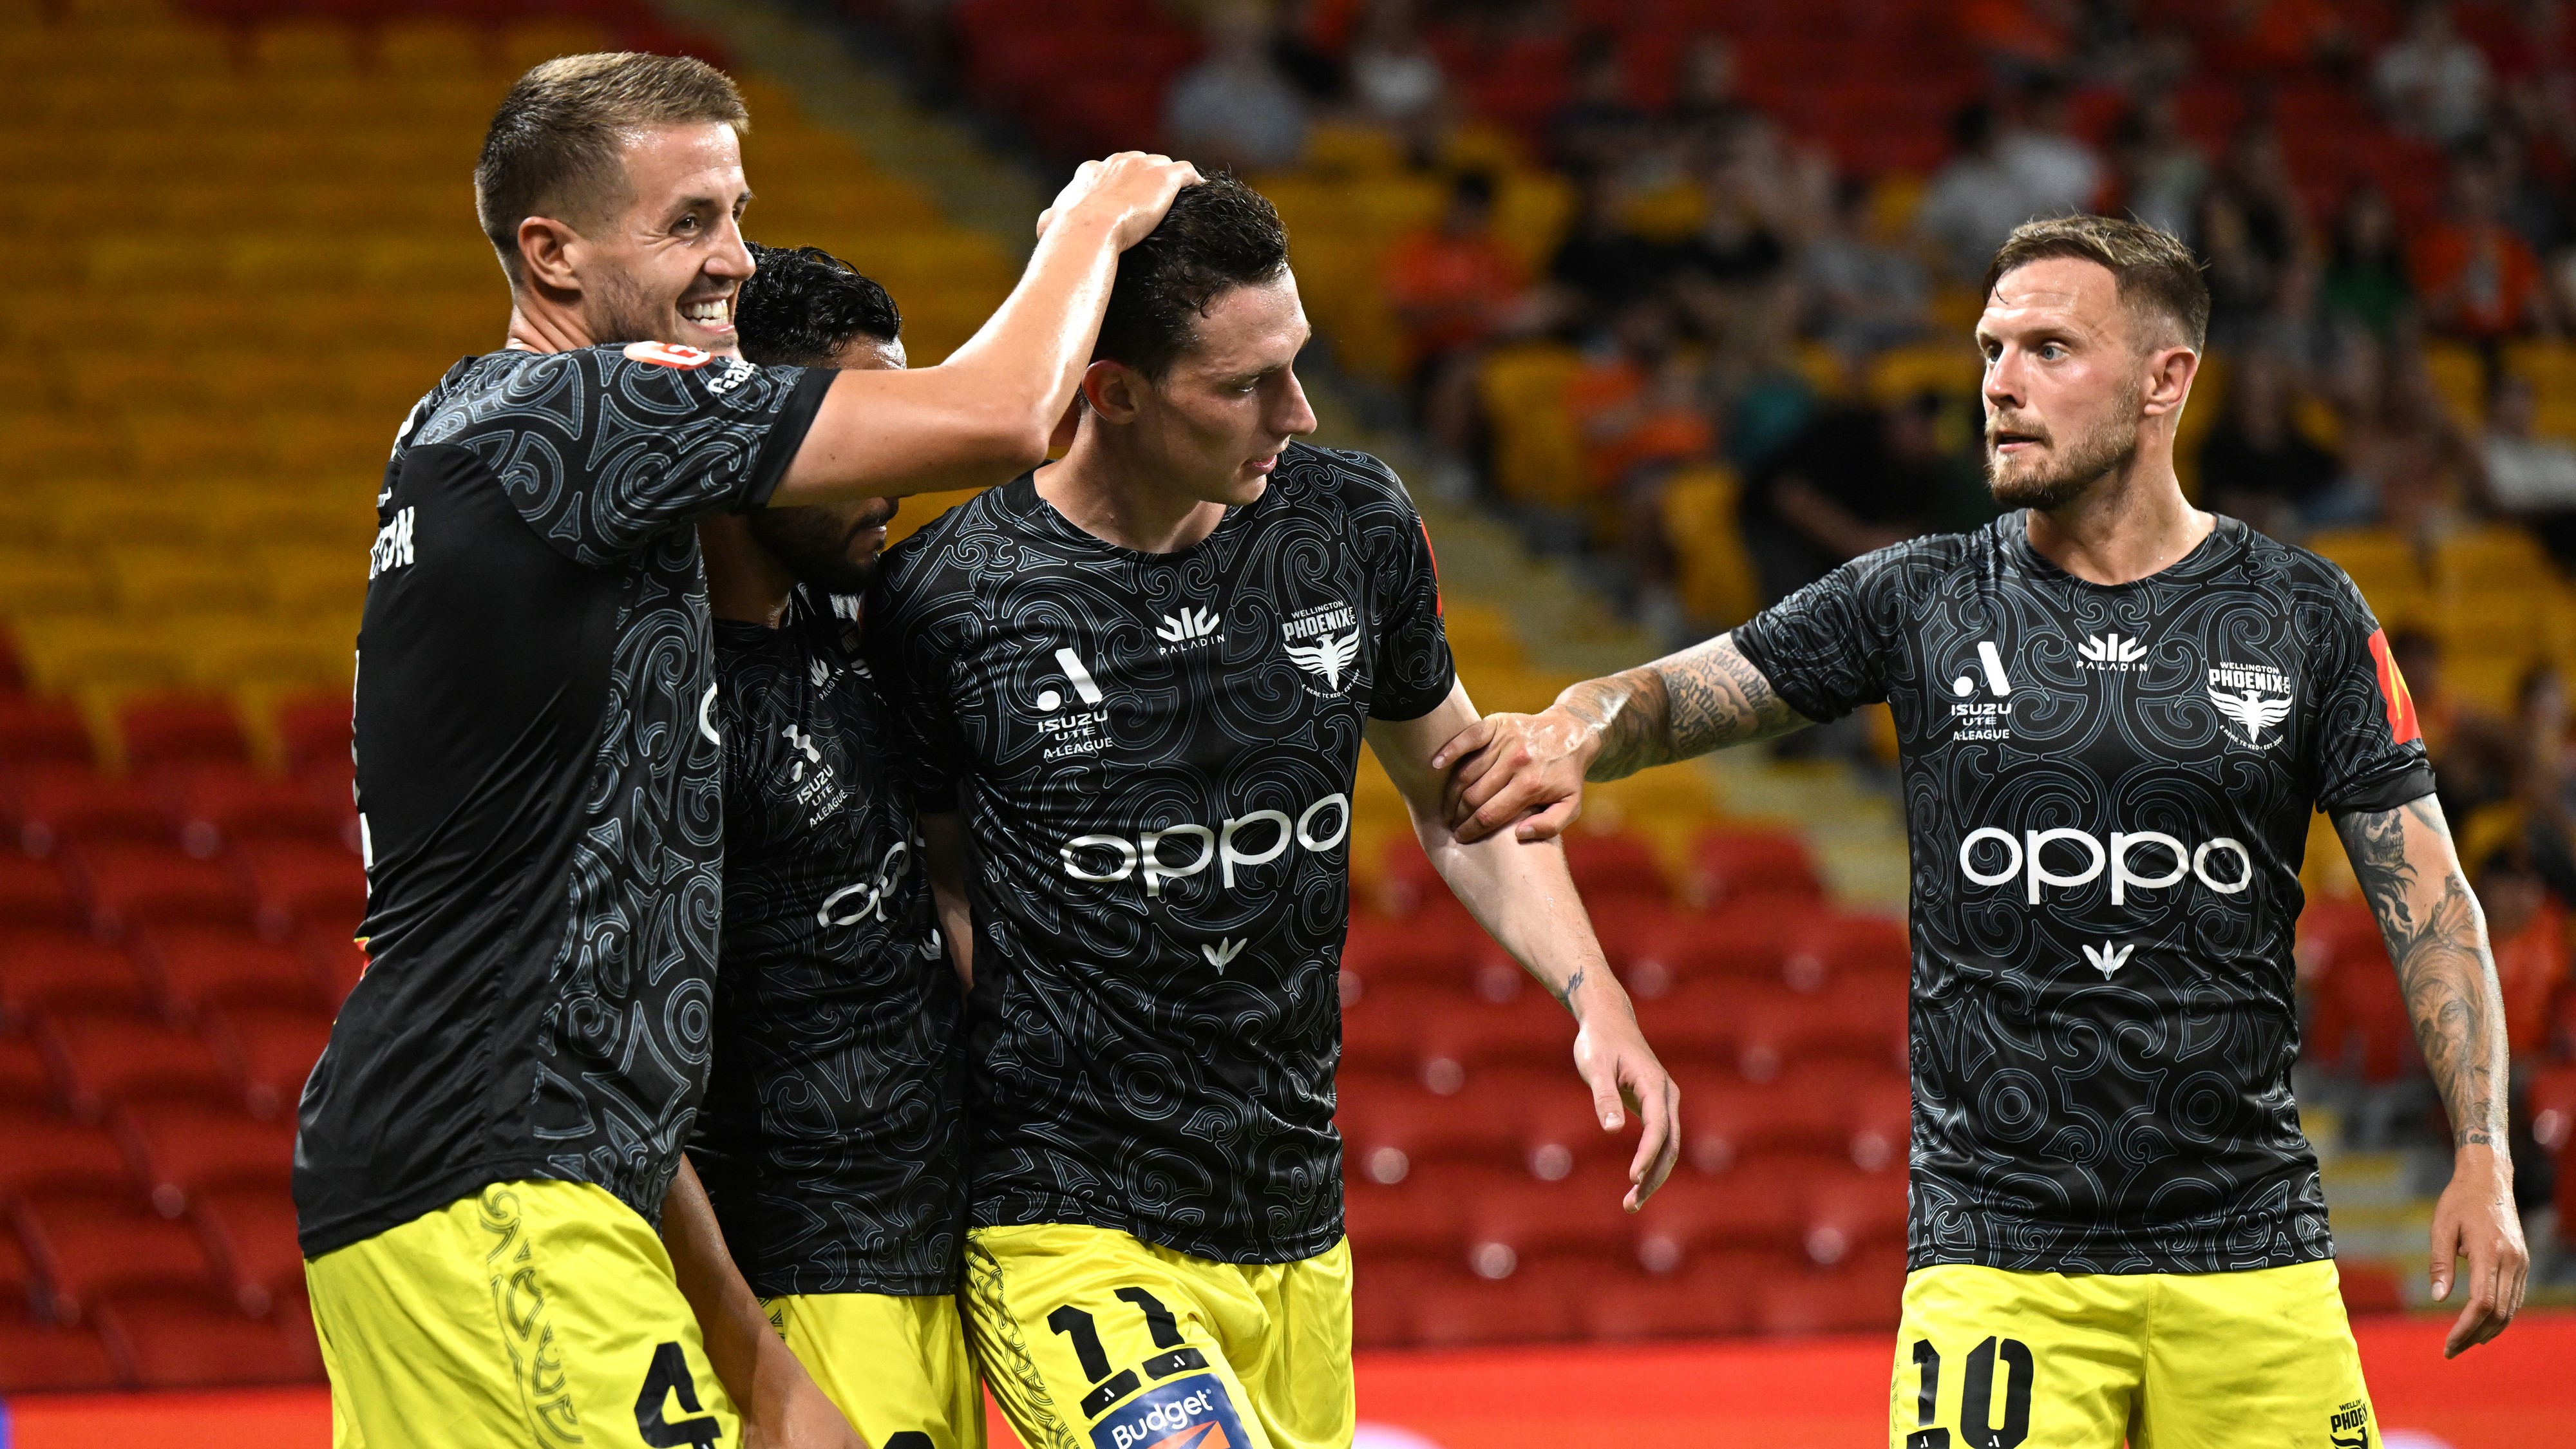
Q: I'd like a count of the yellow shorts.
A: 4